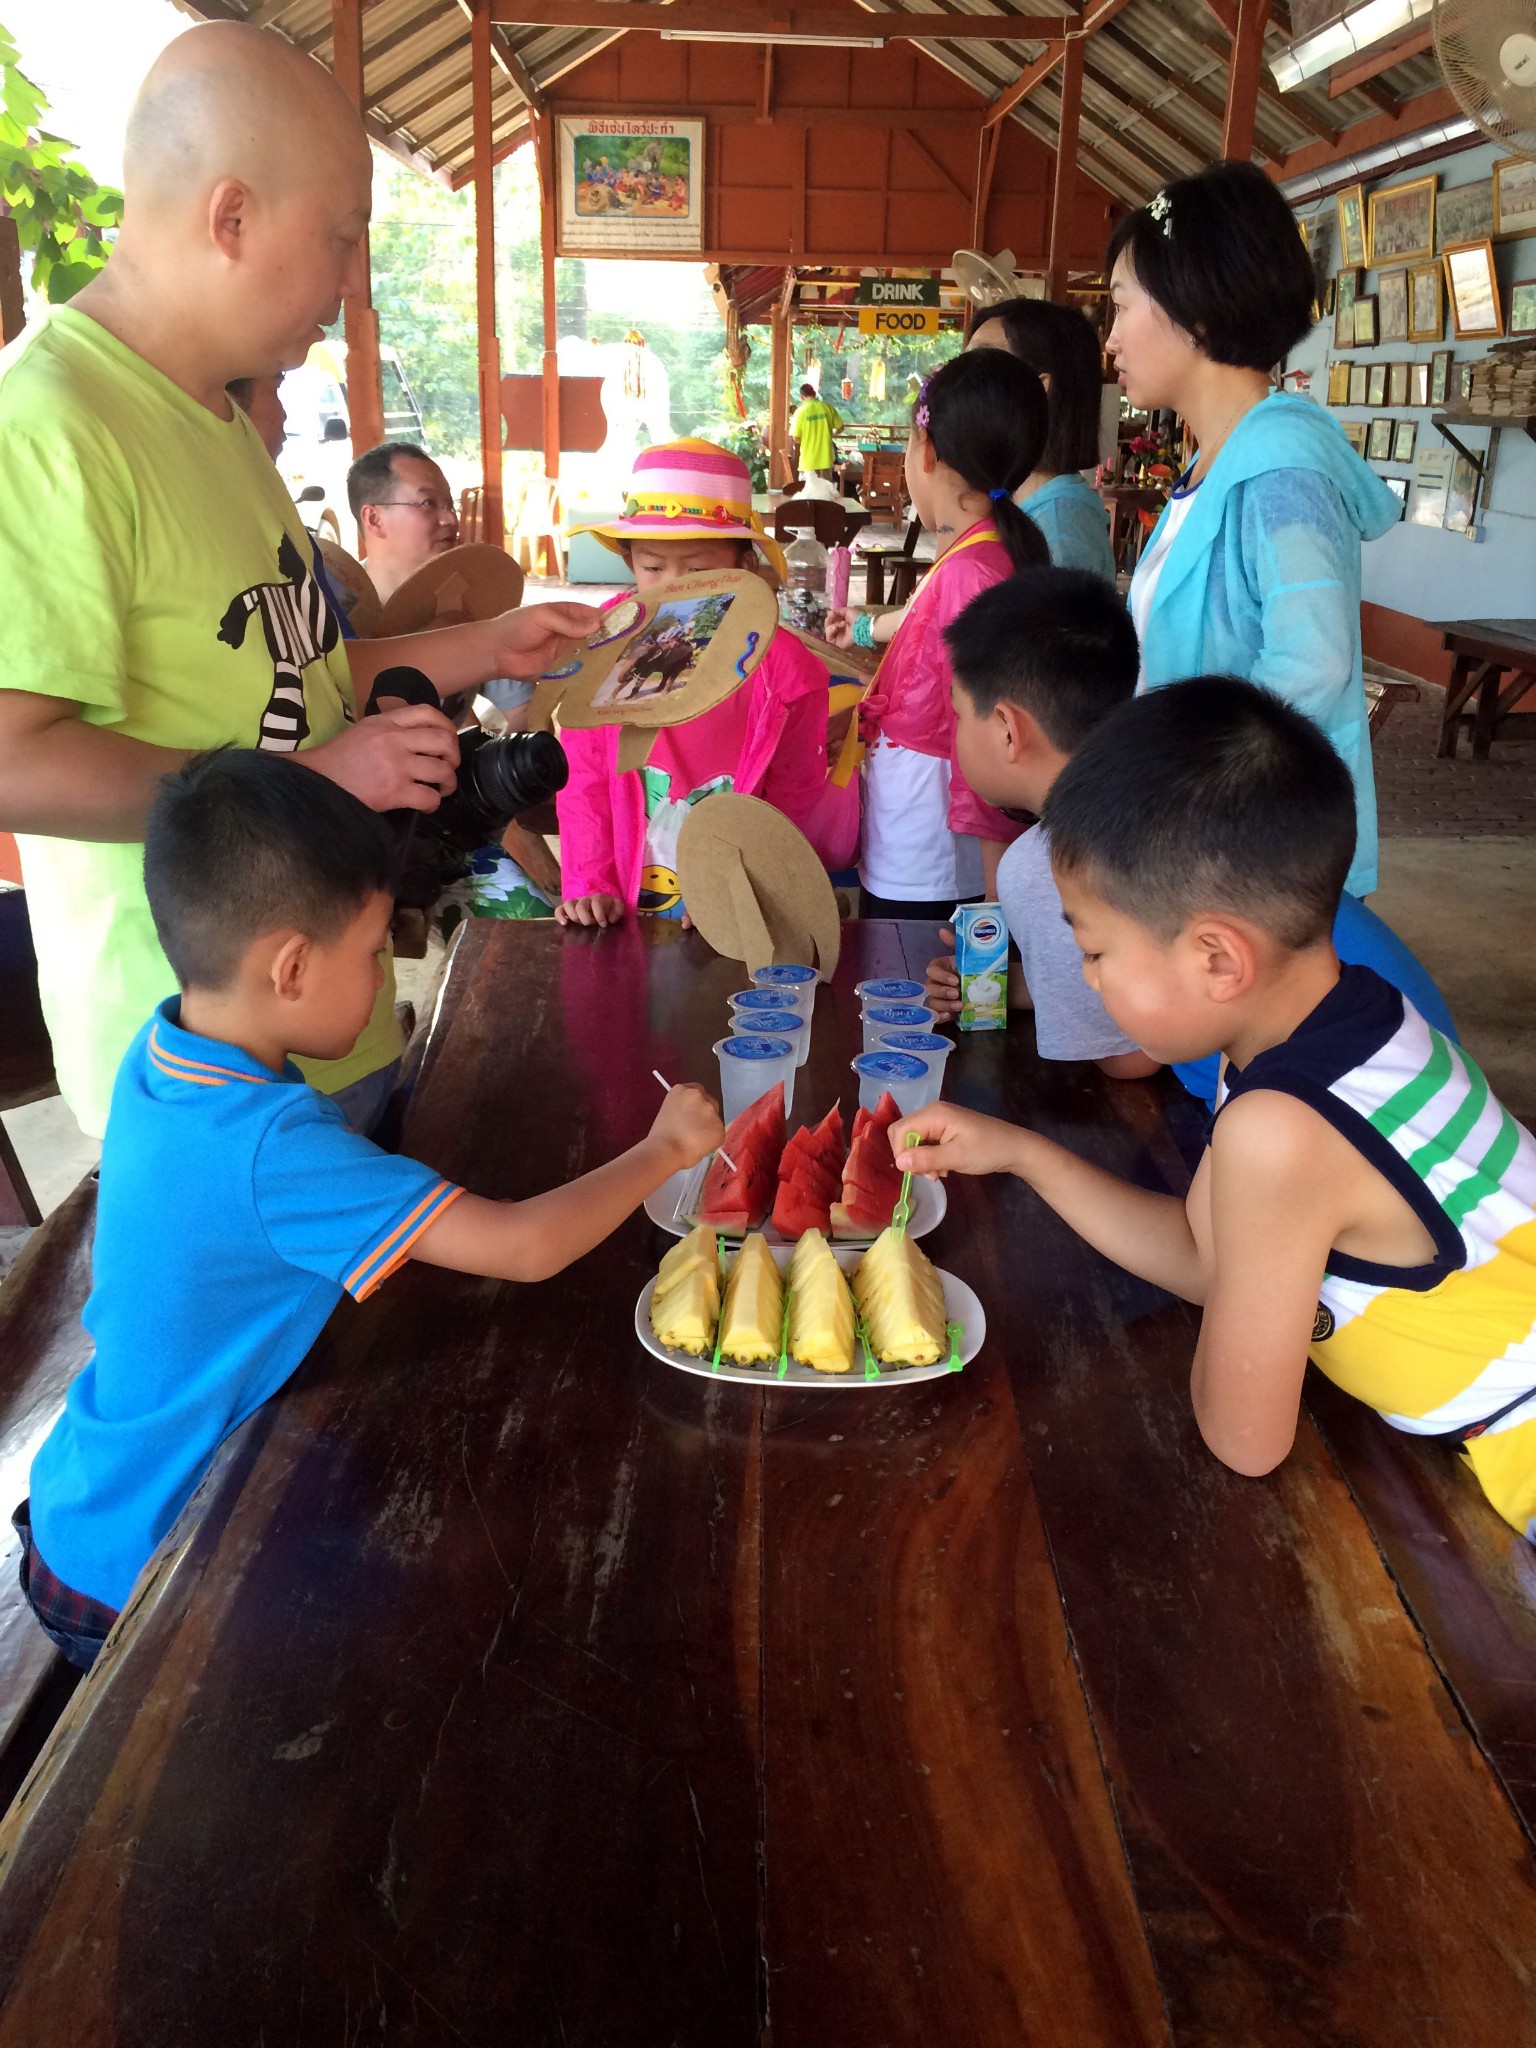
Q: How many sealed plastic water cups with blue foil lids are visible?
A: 8